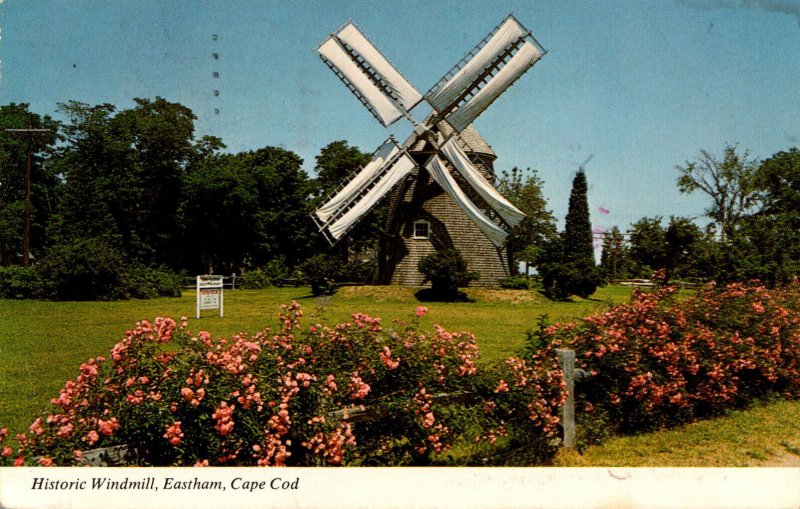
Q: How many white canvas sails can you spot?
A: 8